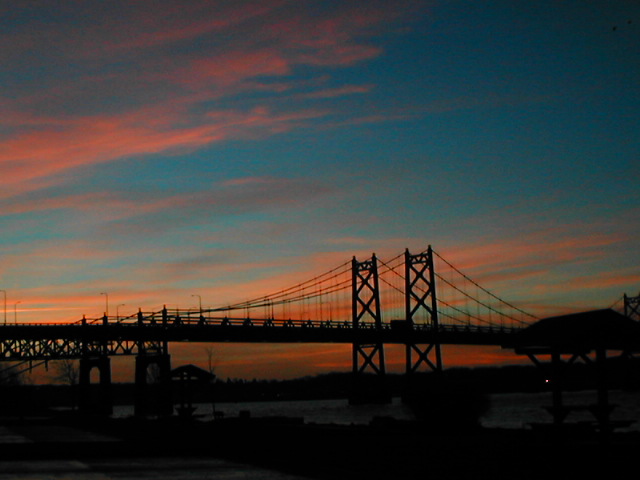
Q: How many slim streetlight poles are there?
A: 5